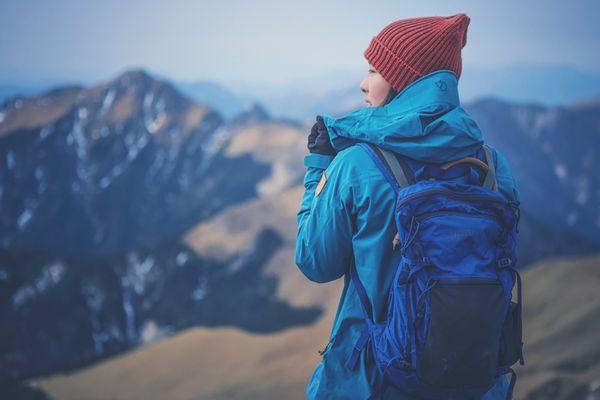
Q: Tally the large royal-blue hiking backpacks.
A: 1